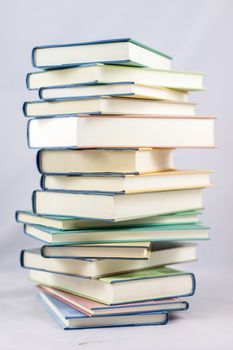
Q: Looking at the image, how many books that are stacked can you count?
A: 15